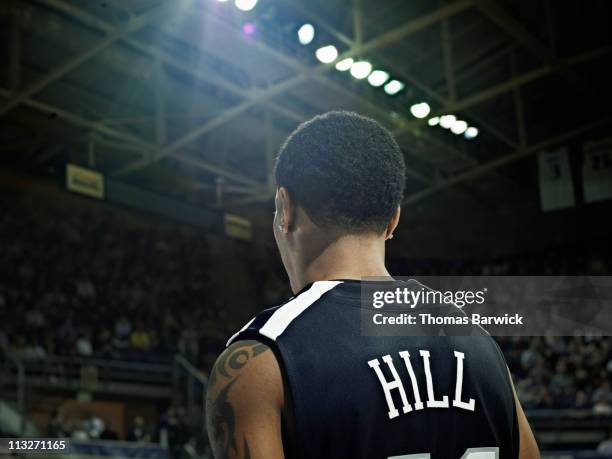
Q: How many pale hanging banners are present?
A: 2